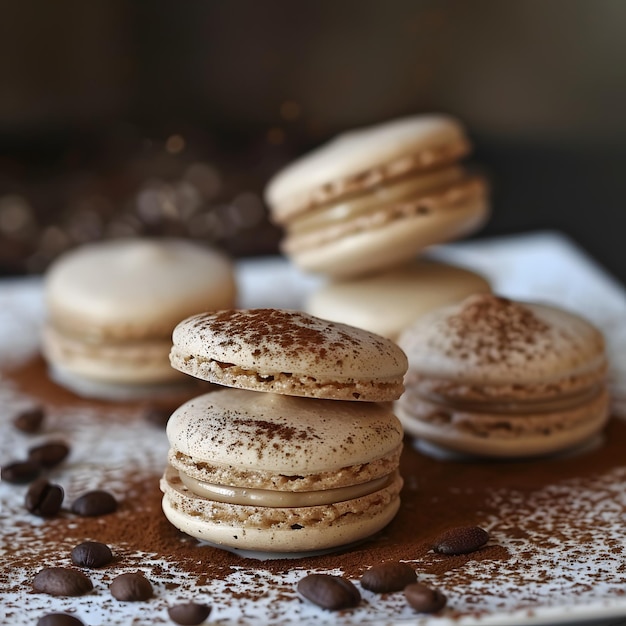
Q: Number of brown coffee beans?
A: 14